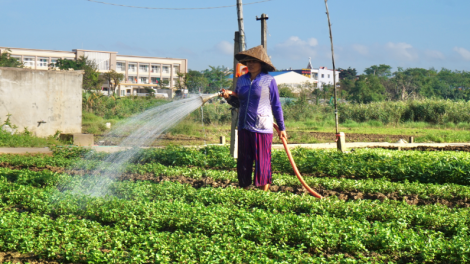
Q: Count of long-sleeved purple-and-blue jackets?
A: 1